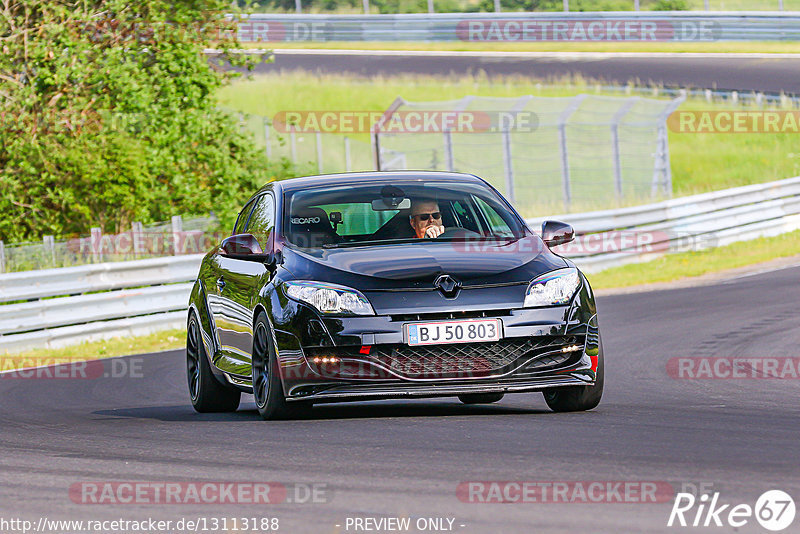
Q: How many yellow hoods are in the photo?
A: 0